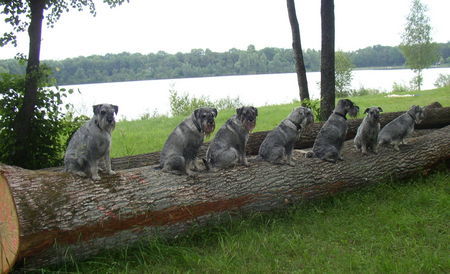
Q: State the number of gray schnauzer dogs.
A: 7